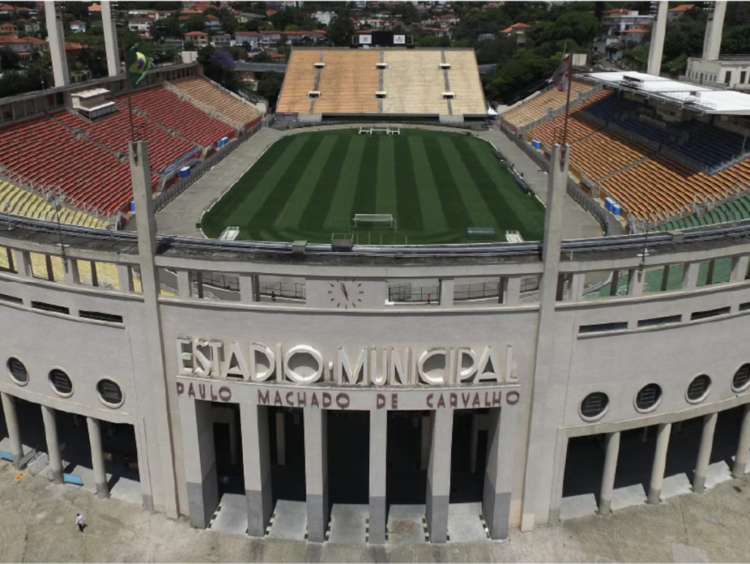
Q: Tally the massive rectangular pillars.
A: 6